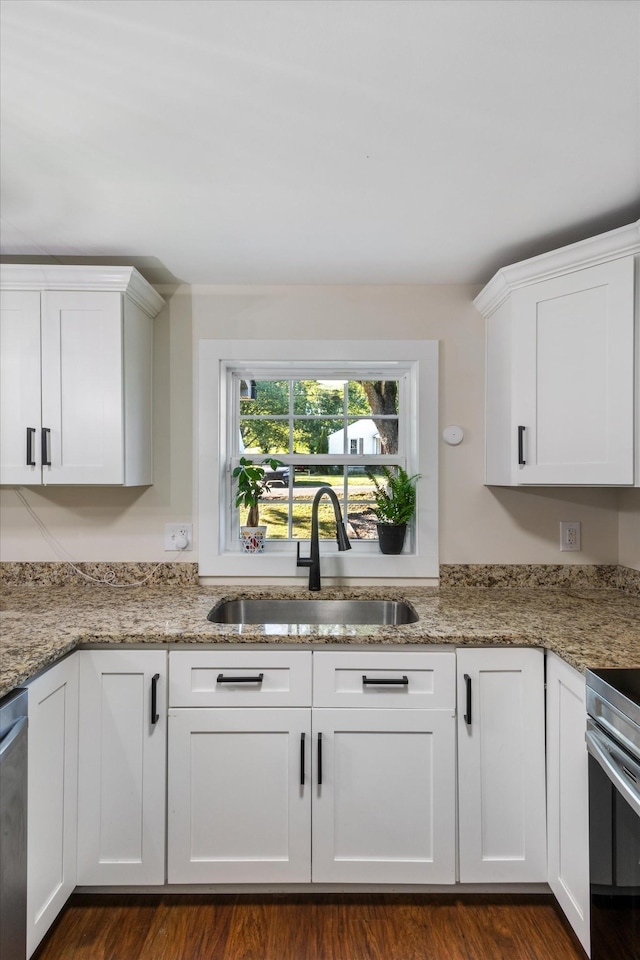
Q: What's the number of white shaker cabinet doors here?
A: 9